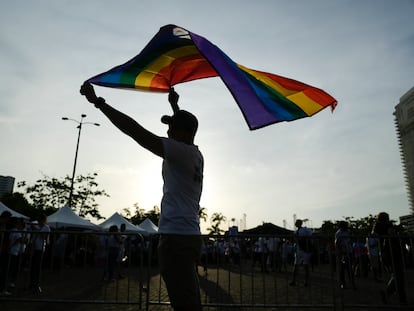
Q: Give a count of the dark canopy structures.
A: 1